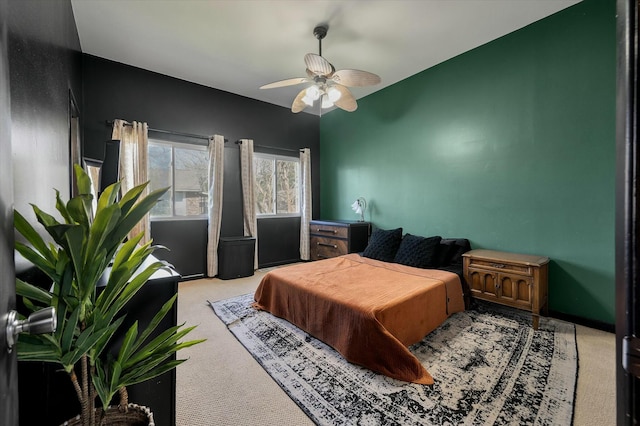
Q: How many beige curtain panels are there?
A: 4